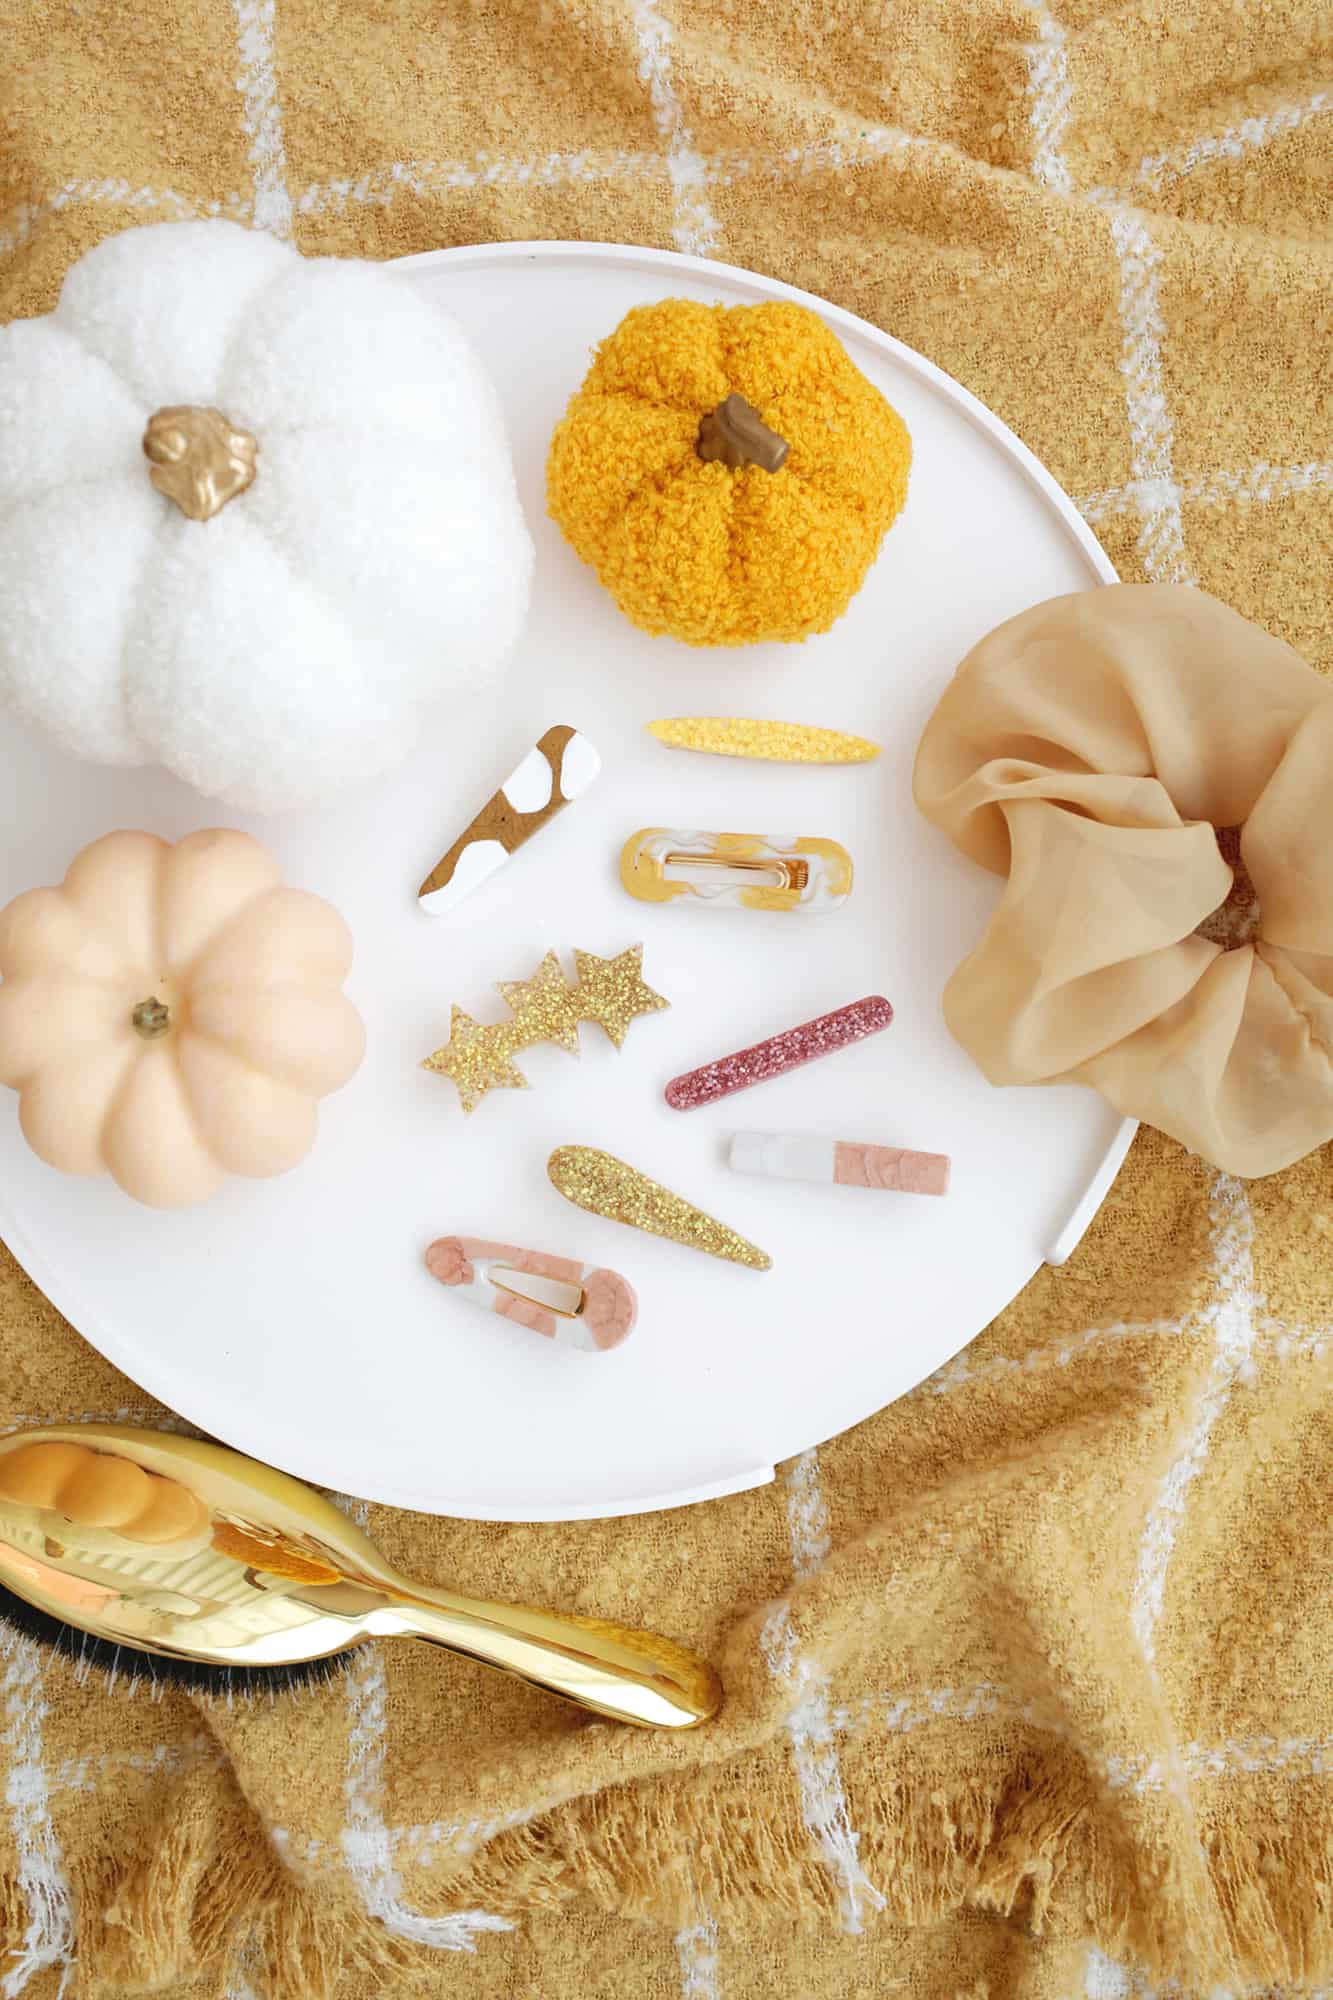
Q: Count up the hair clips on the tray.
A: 8